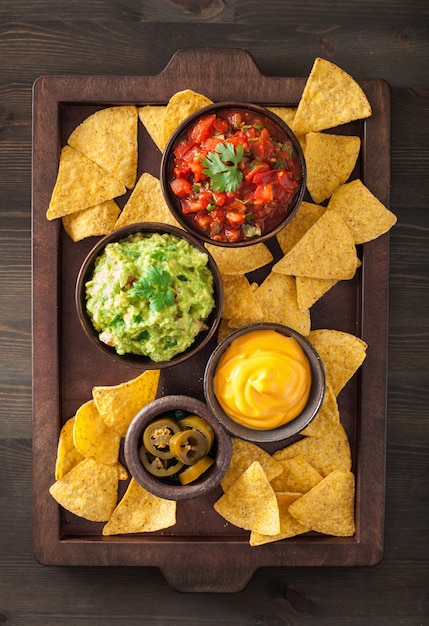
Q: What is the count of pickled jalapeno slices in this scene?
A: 5